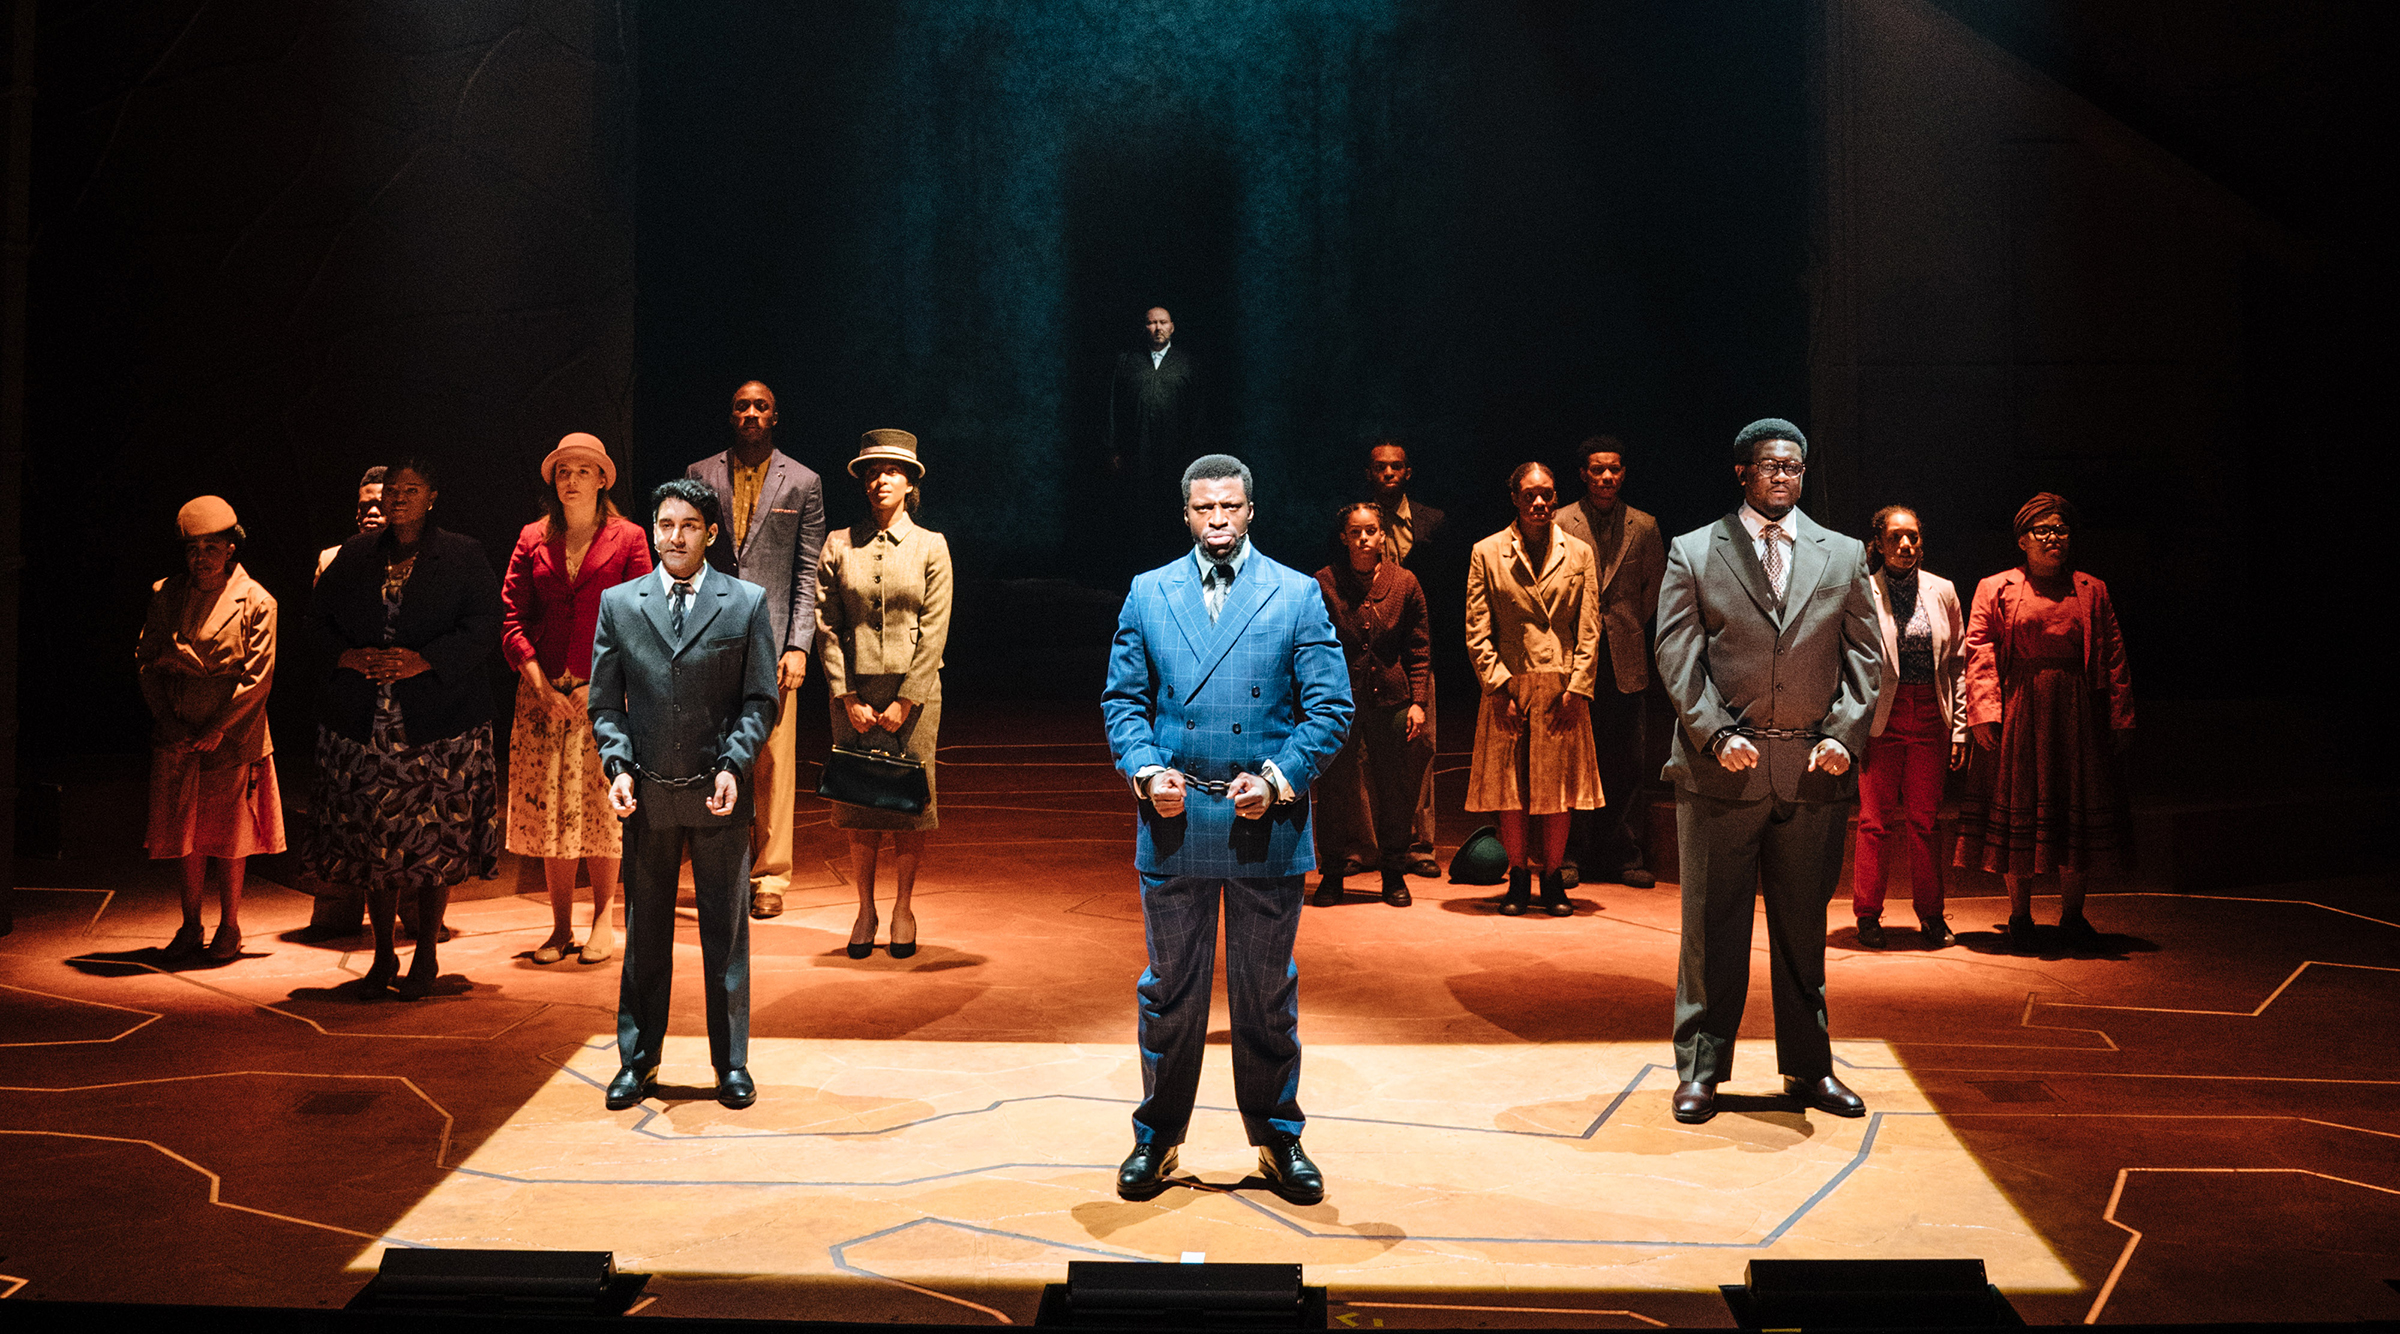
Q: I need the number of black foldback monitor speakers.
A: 3